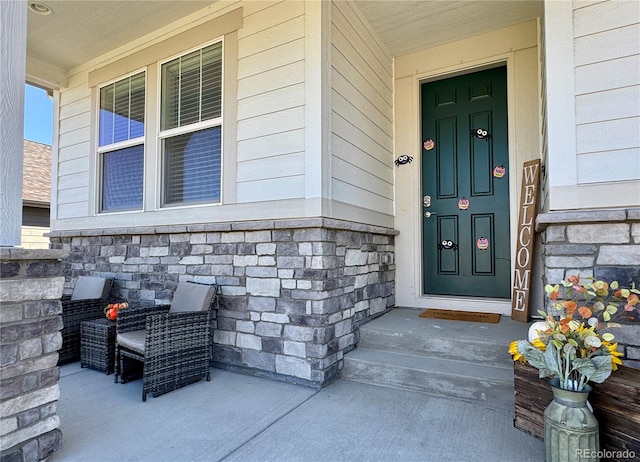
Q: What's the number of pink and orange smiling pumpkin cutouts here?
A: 4